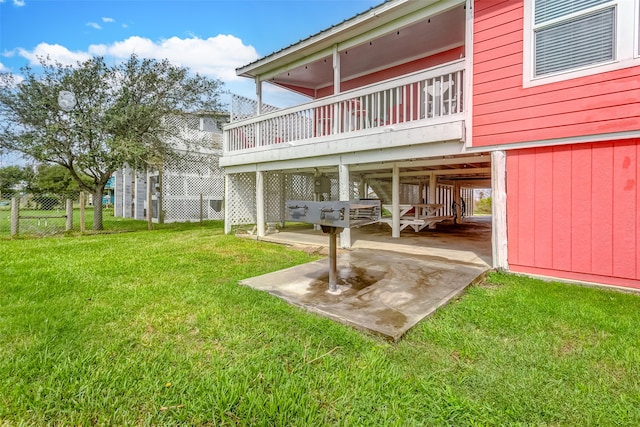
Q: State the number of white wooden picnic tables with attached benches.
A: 1